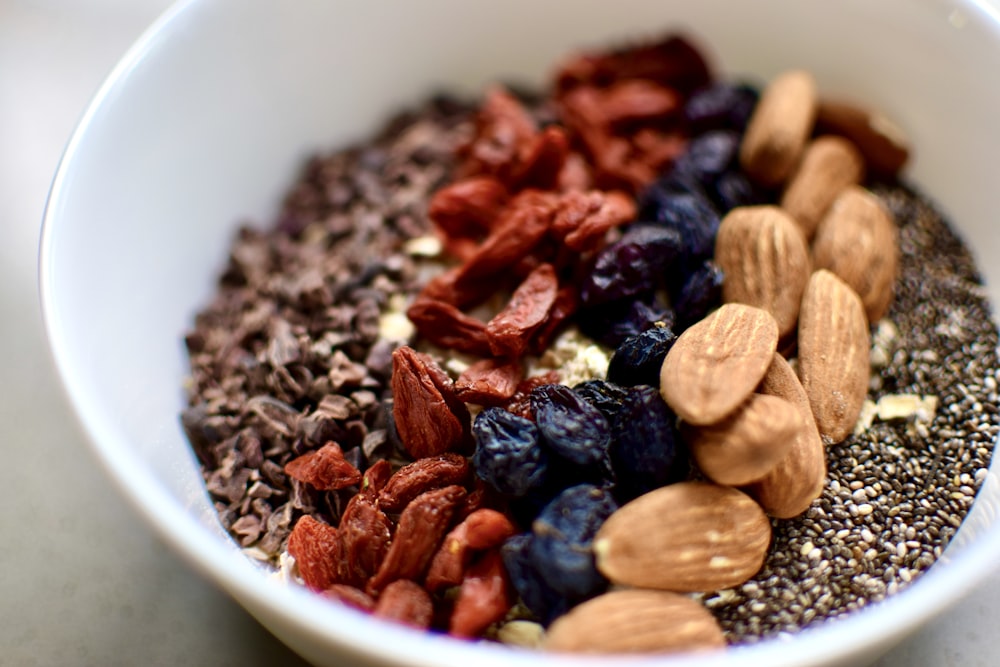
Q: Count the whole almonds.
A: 11